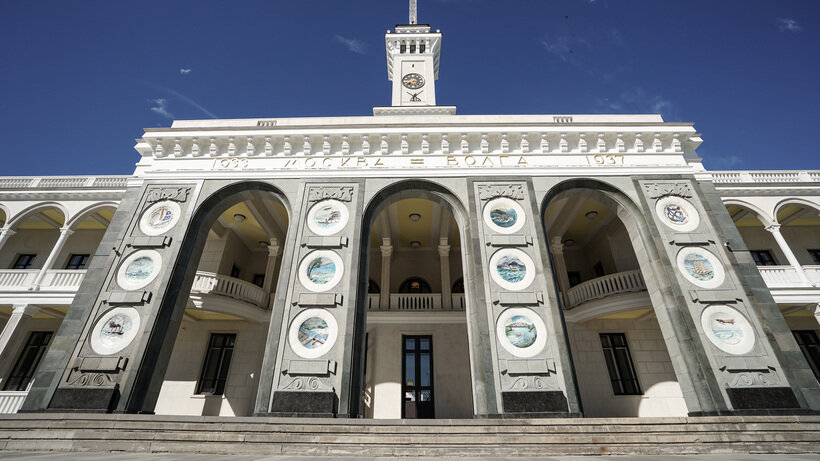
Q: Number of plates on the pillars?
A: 12